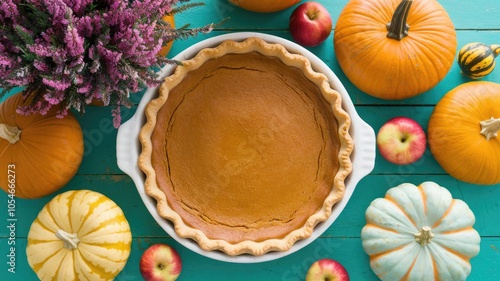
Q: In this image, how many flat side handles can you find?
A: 2